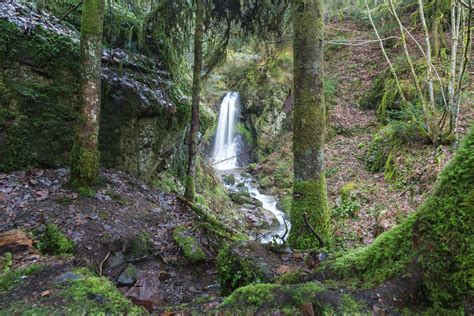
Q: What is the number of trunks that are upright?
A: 3